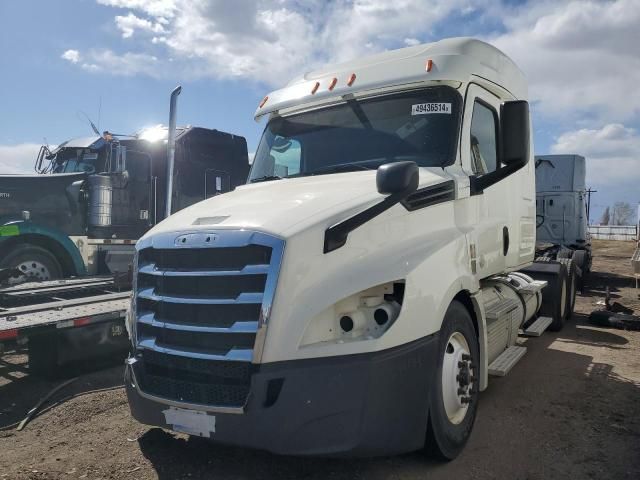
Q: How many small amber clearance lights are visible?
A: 5